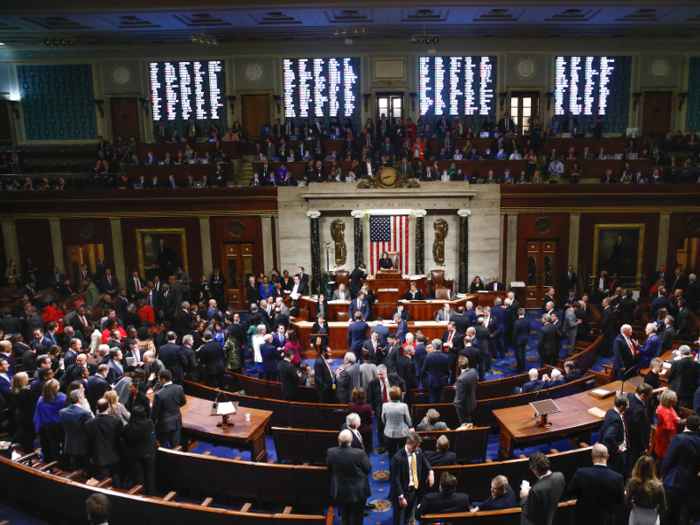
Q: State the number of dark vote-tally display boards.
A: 4